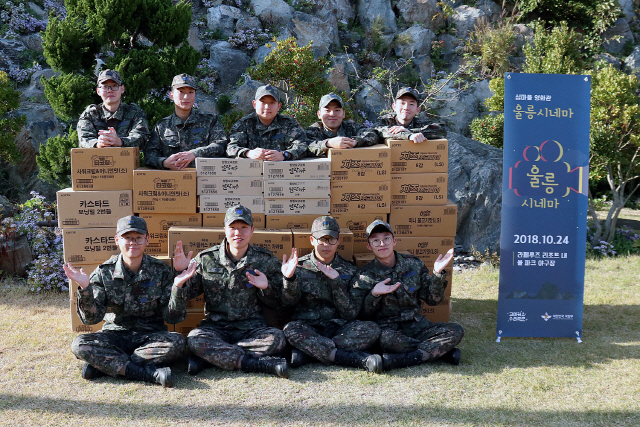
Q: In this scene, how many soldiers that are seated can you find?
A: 4